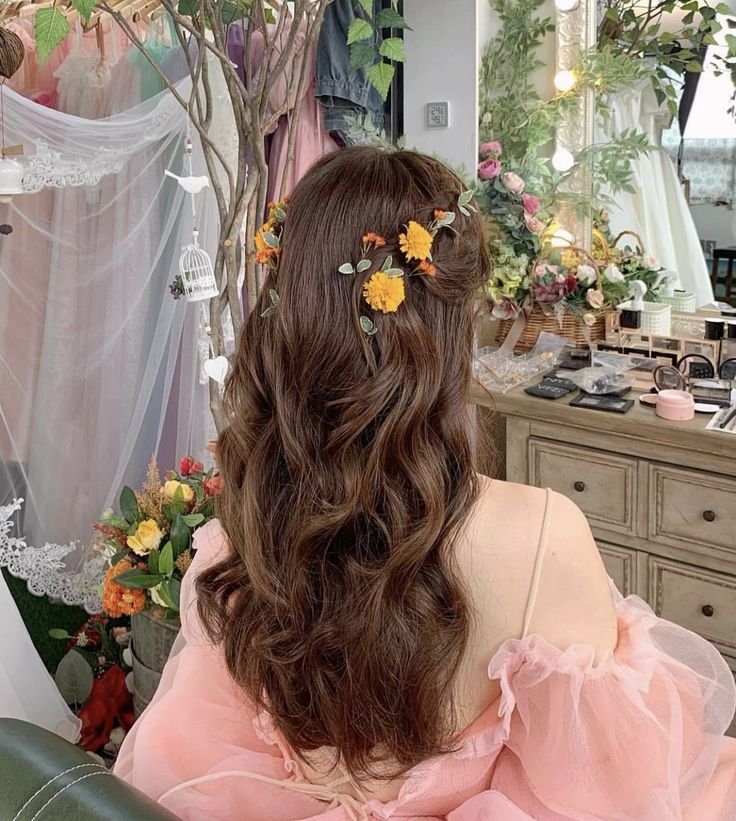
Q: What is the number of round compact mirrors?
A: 3